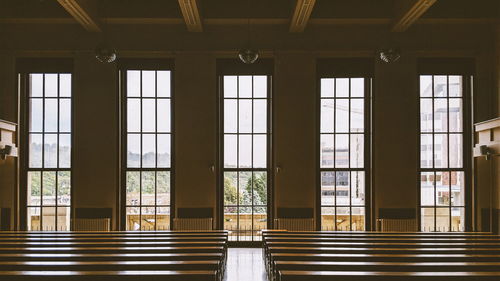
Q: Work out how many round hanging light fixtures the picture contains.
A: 3